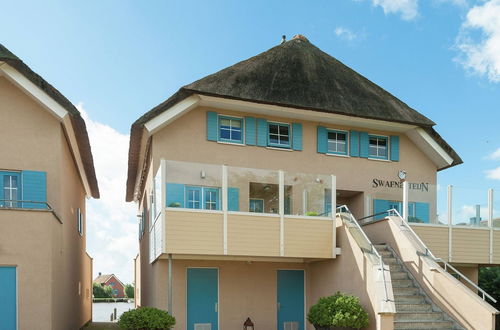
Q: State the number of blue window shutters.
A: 13